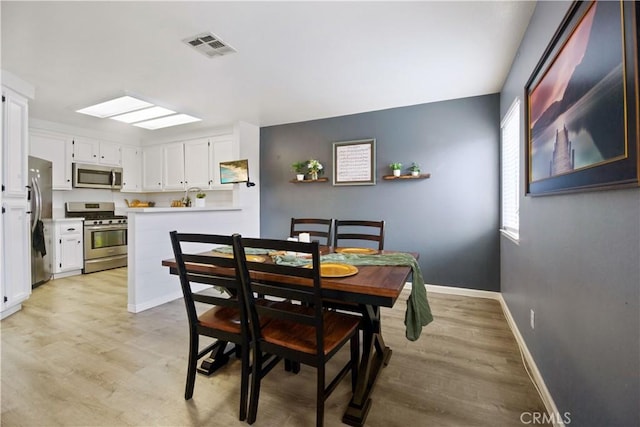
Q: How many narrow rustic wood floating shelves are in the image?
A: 2